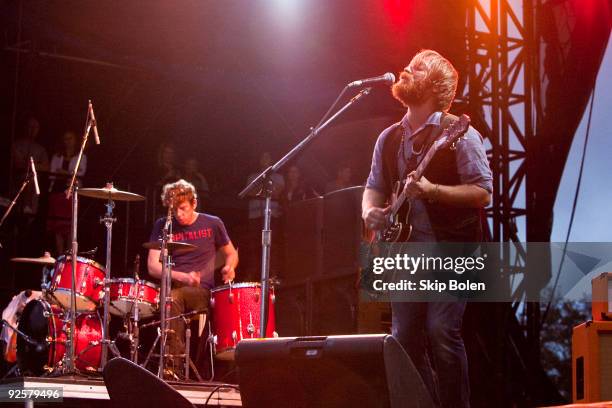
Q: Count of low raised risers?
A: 1